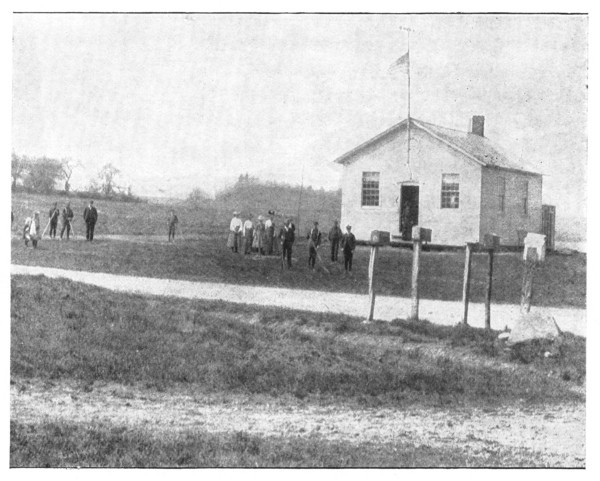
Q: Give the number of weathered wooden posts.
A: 5